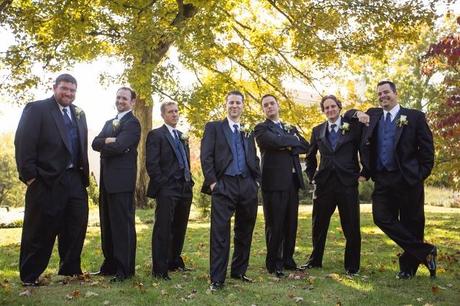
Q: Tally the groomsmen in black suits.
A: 7